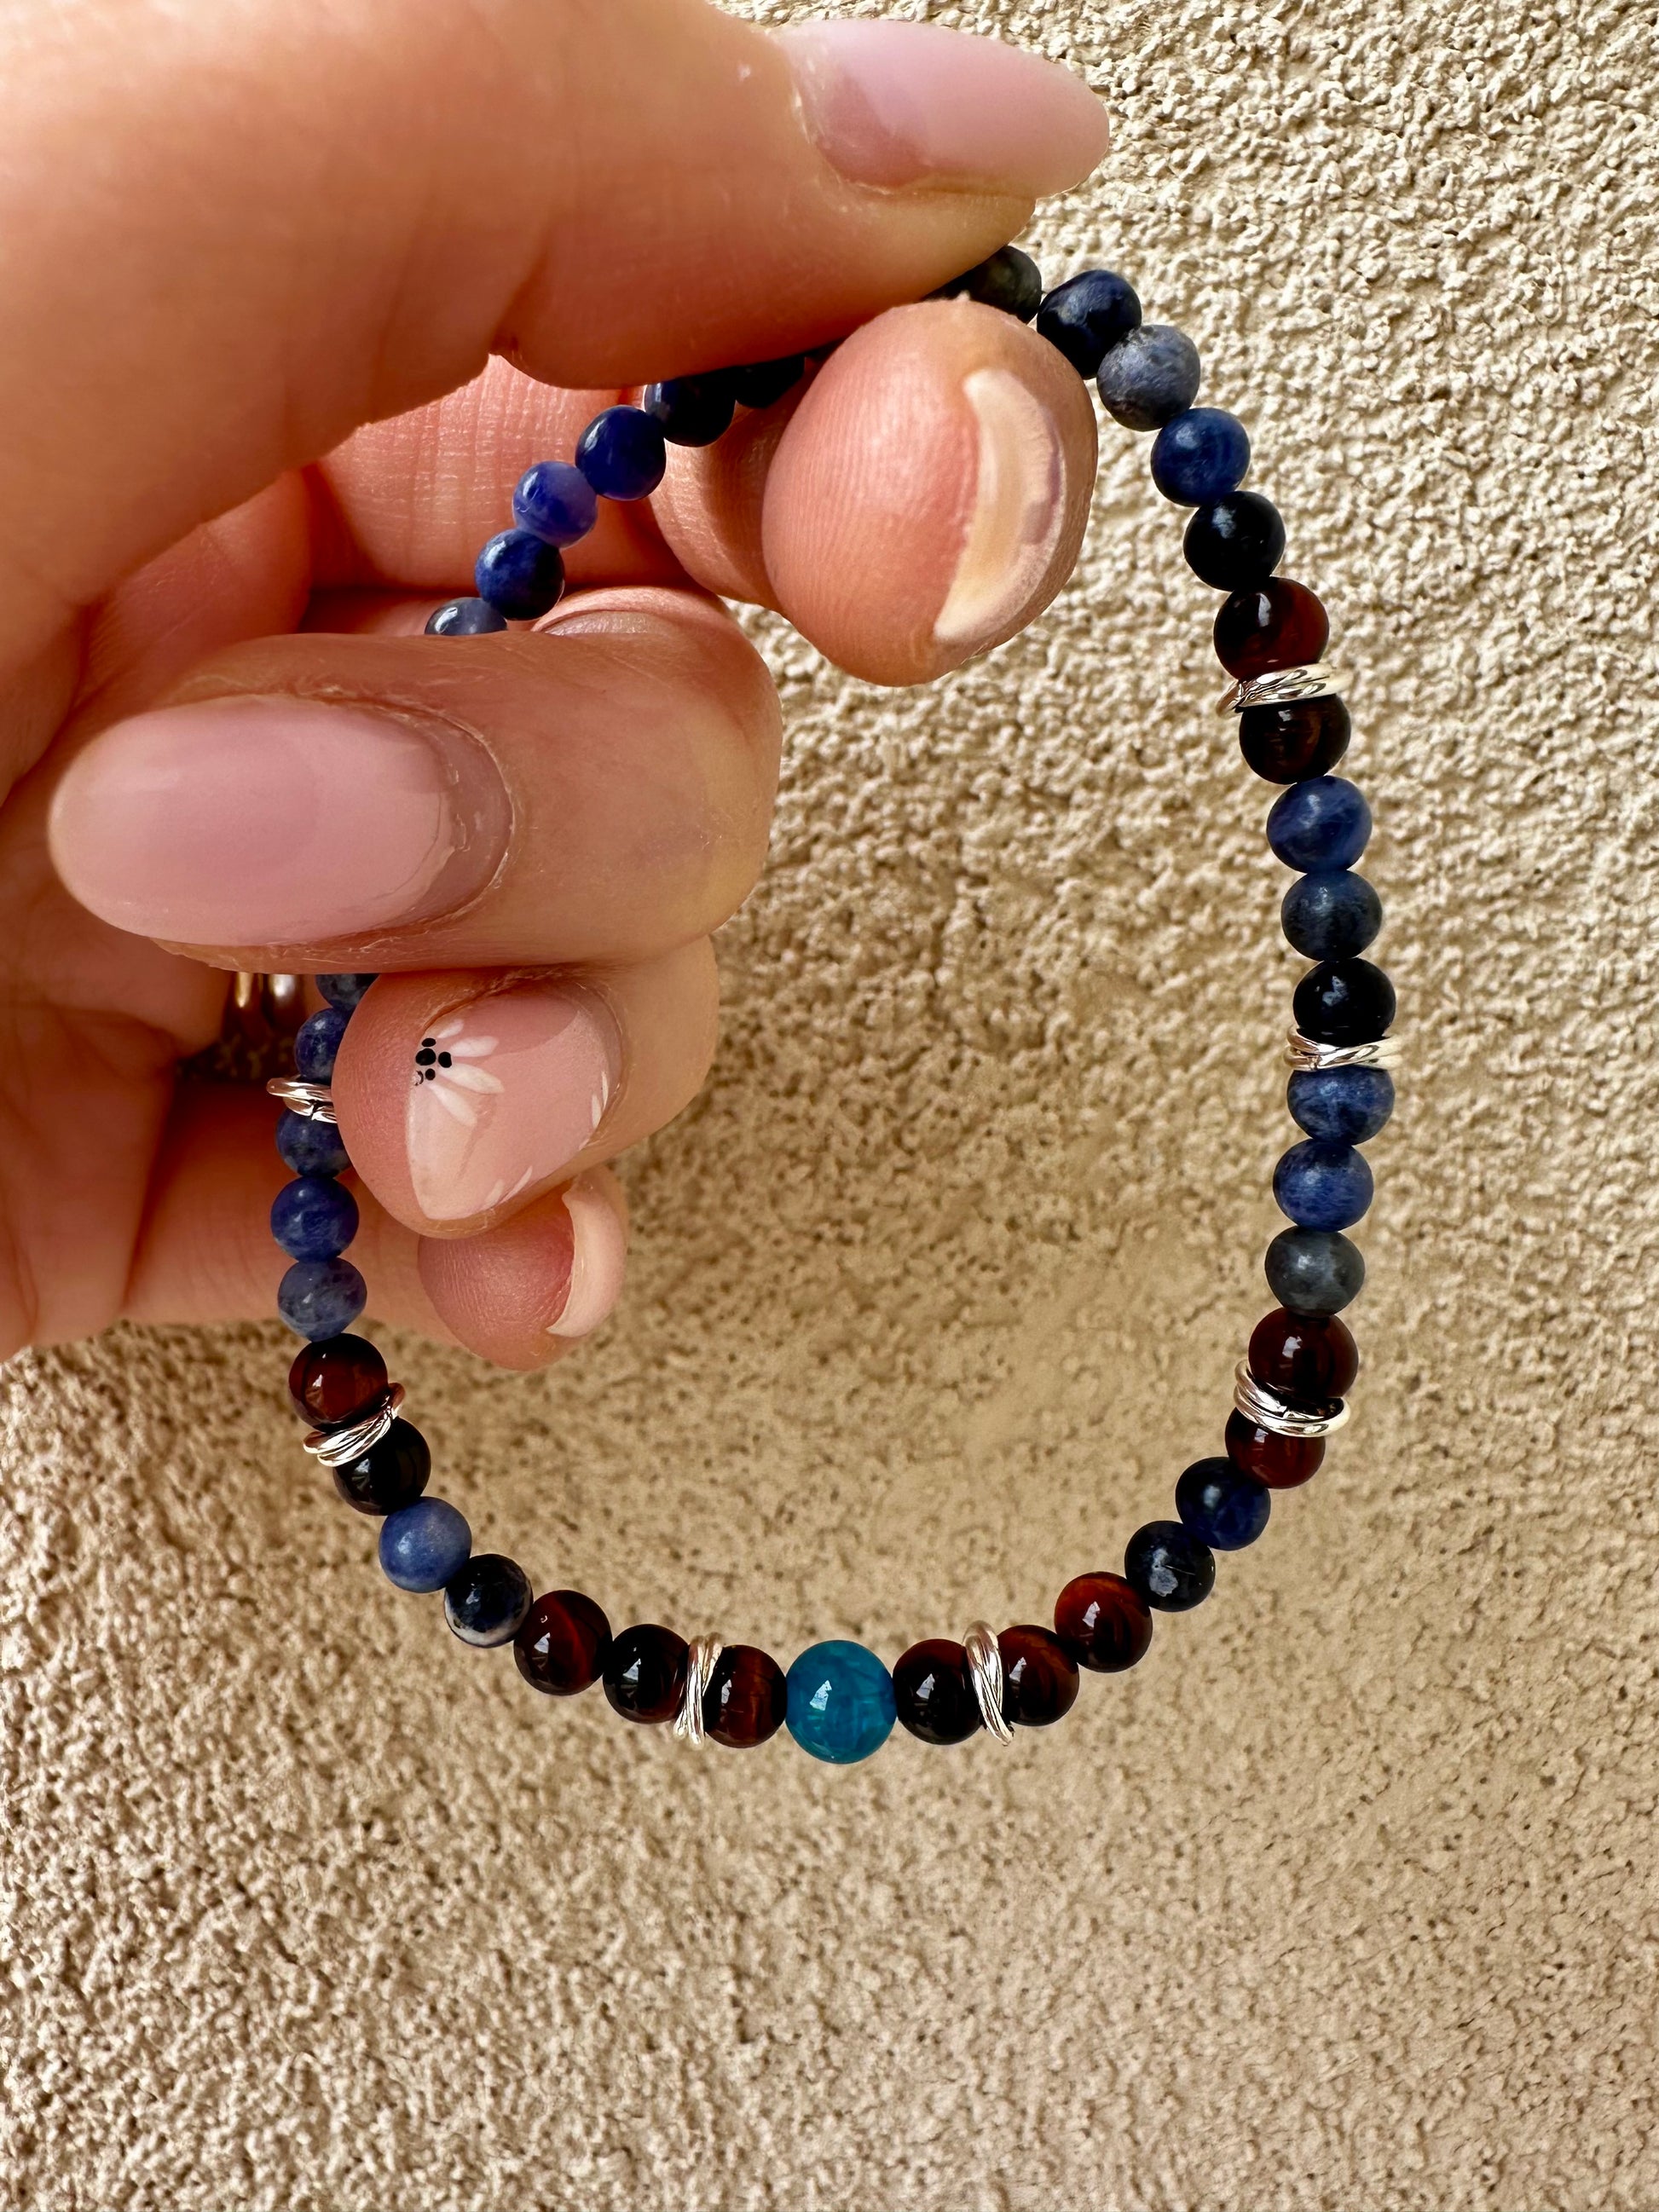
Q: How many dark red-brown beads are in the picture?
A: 12